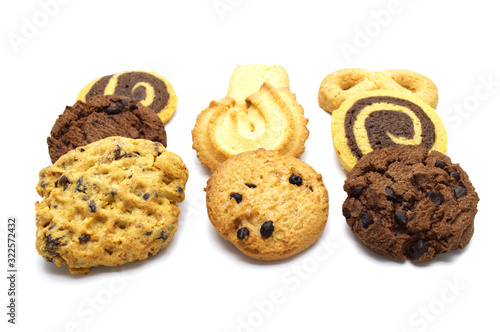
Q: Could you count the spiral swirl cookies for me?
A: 2